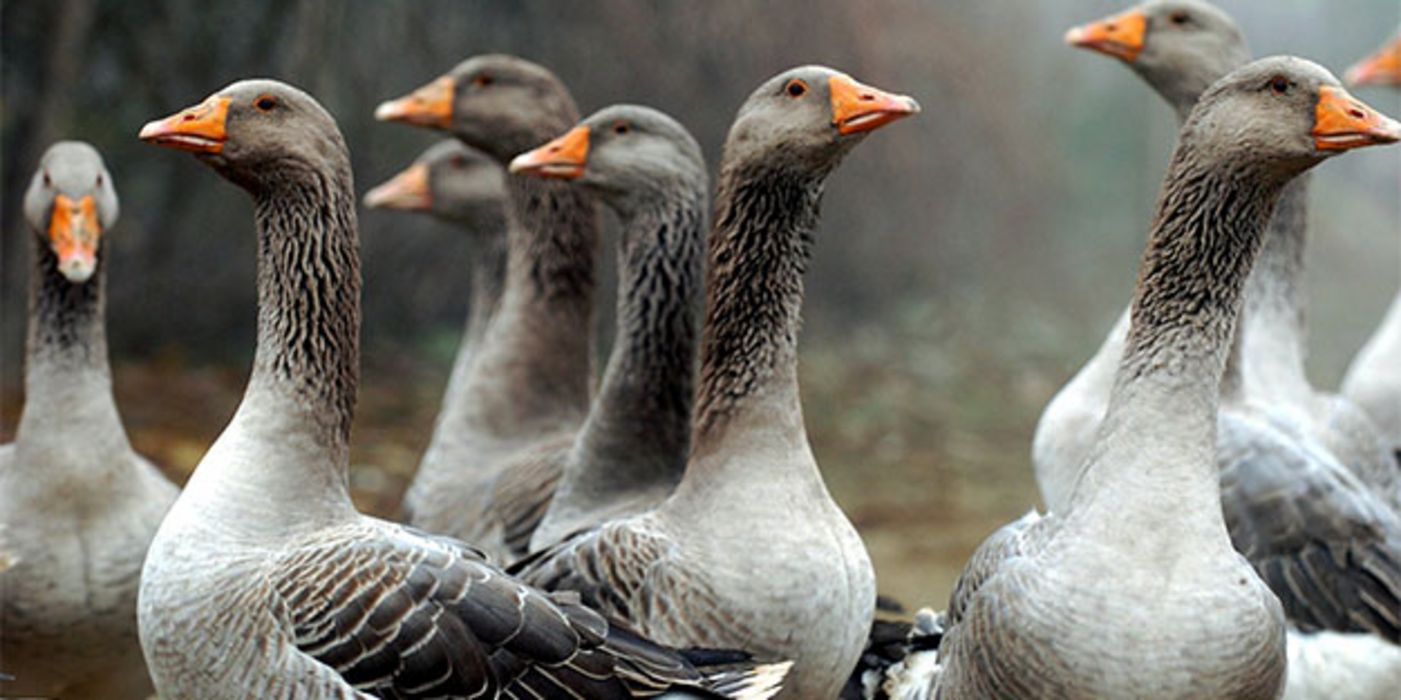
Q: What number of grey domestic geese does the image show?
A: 9